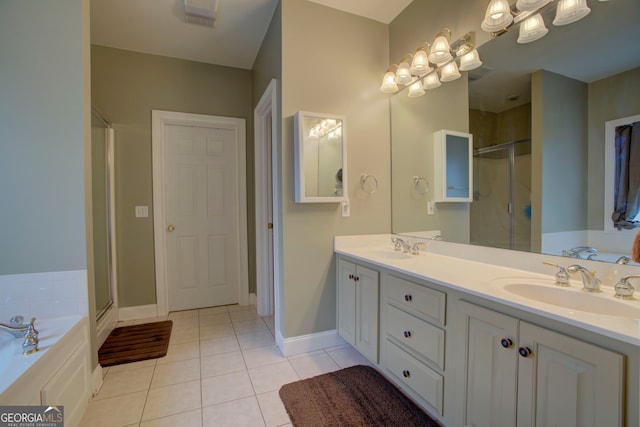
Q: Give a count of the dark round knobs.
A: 7